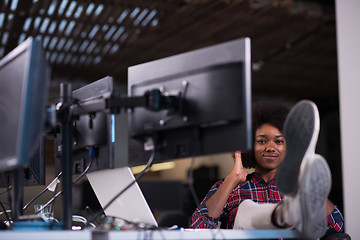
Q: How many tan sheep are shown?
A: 0